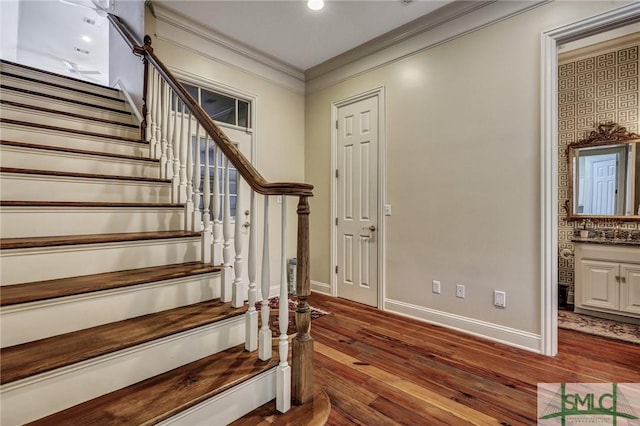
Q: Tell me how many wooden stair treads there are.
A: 13